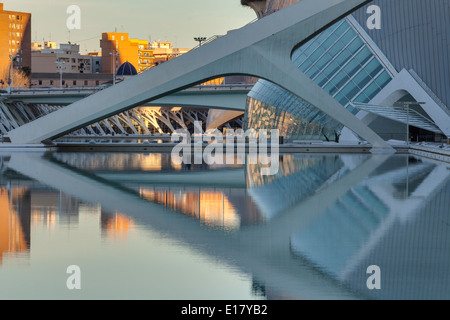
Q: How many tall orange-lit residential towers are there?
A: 2